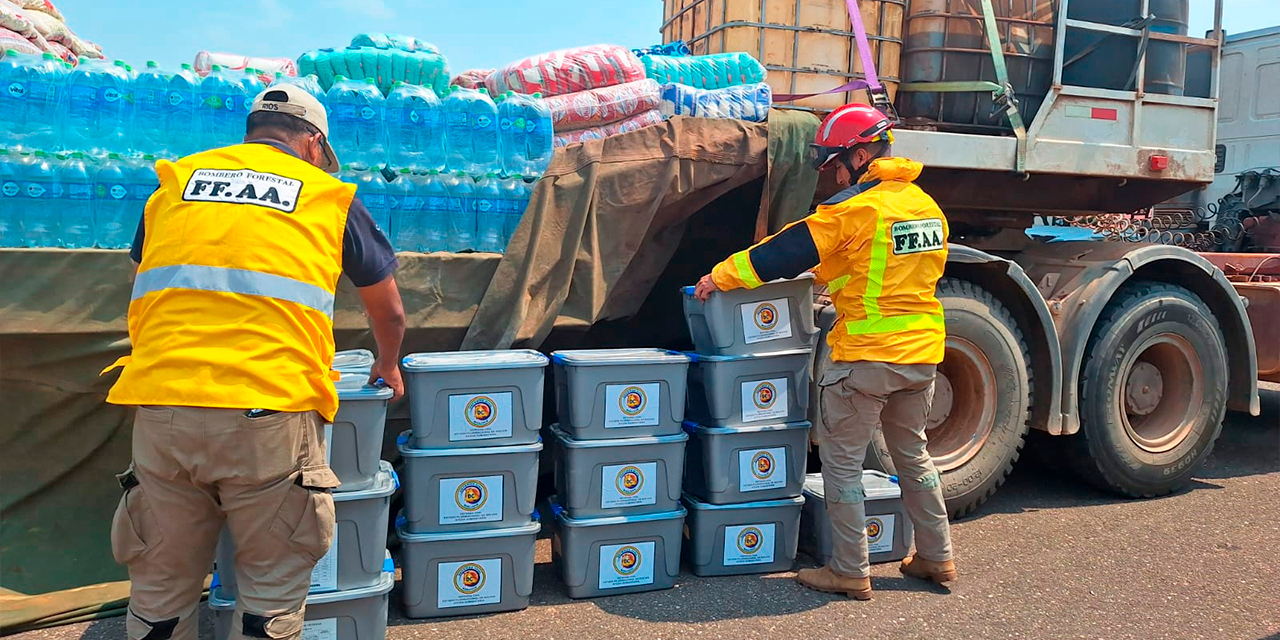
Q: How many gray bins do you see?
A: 14